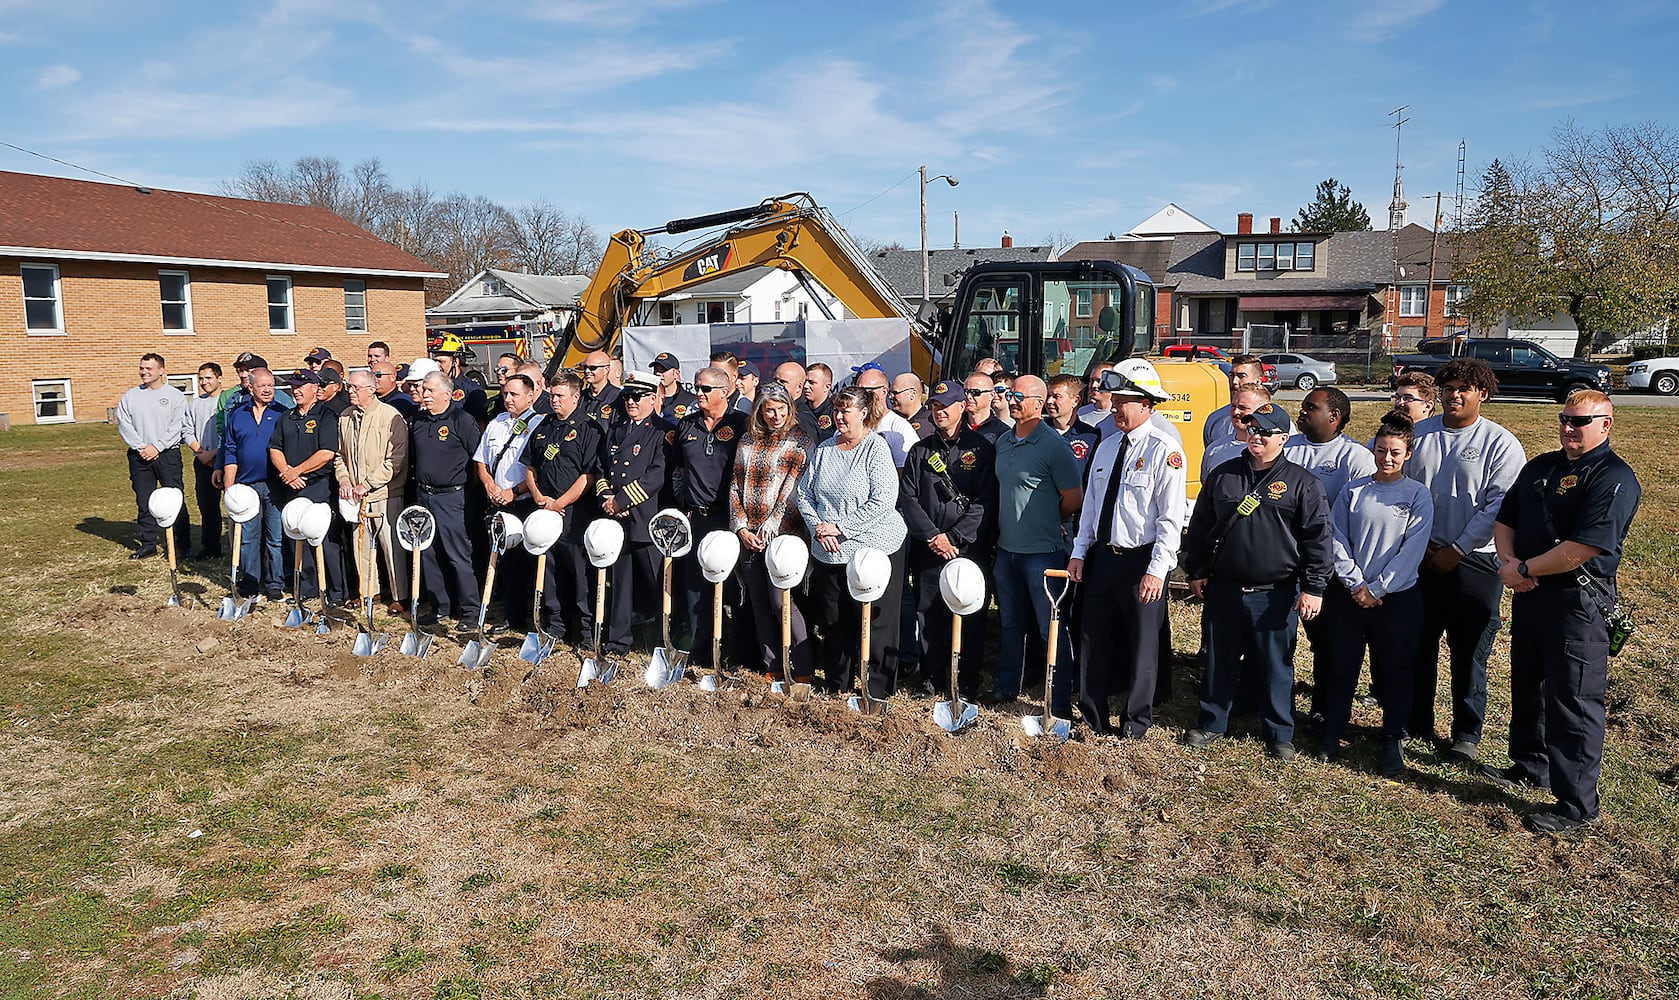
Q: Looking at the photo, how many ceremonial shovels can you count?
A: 15